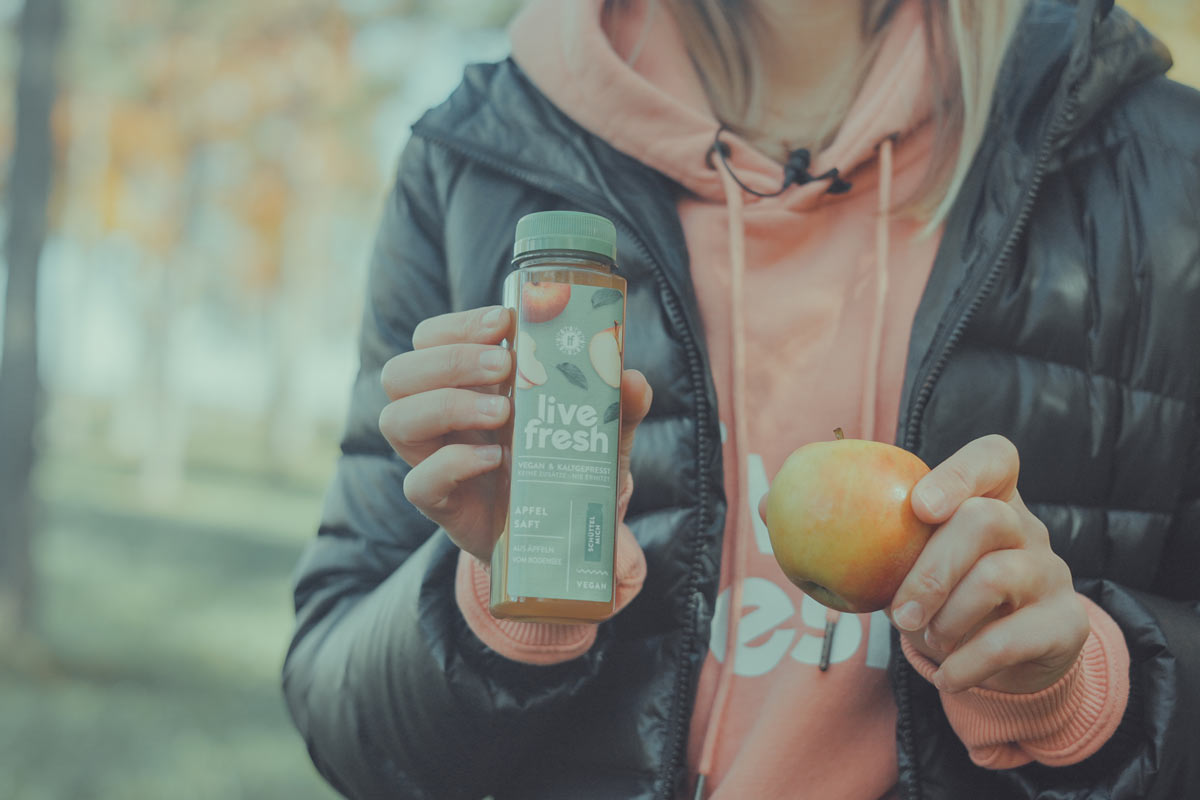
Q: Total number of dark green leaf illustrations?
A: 3